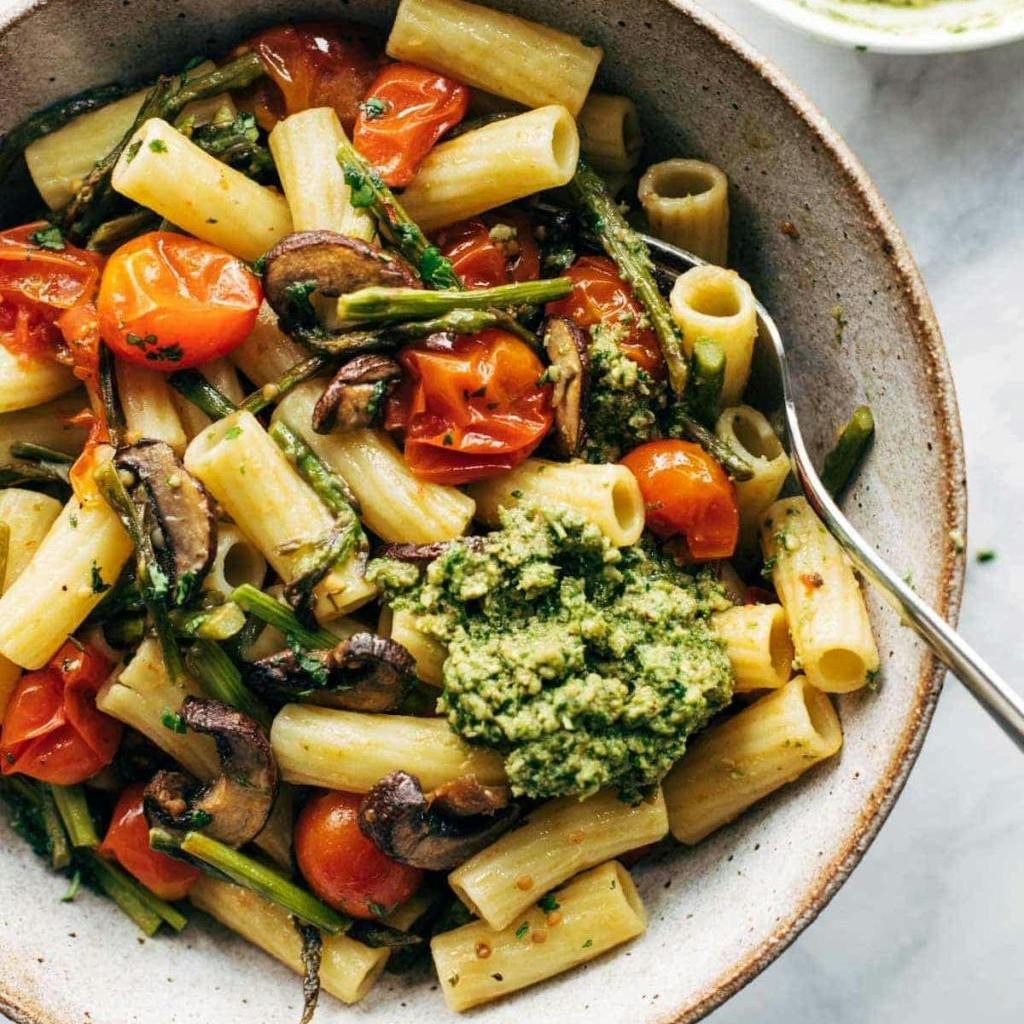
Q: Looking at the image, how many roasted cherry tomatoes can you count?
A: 11